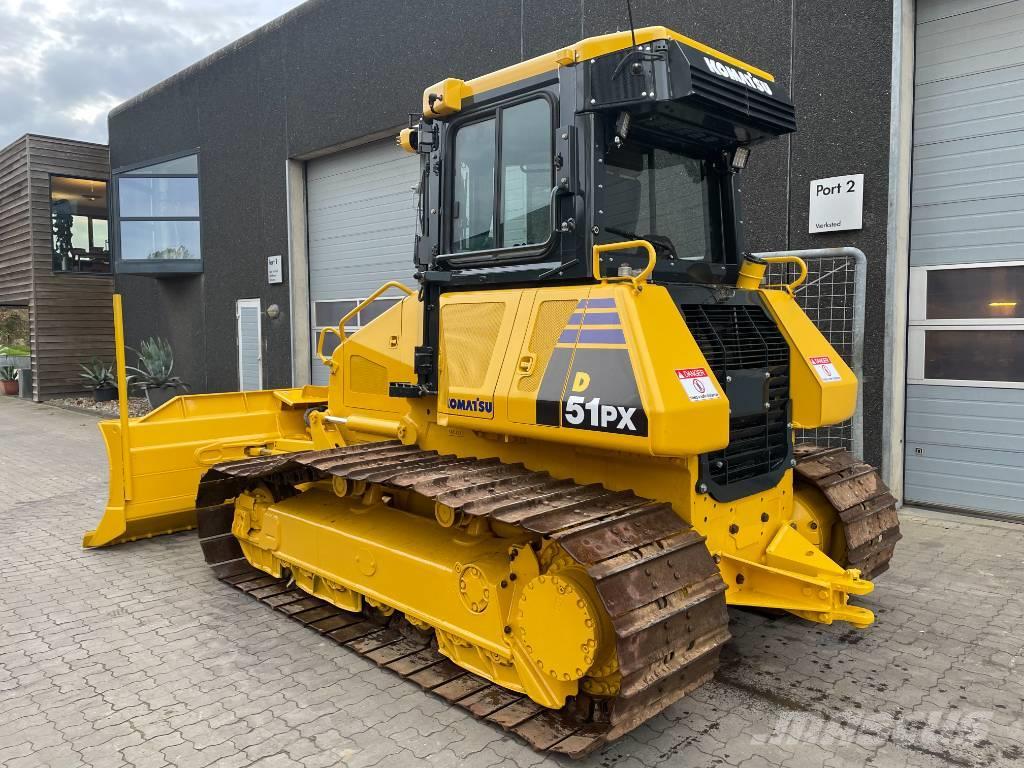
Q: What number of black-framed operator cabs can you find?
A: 1